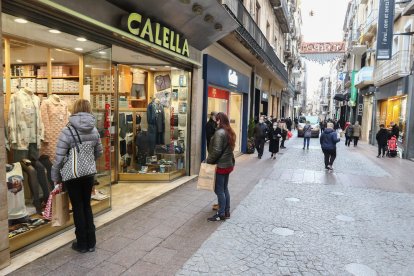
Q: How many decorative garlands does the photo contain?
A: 1